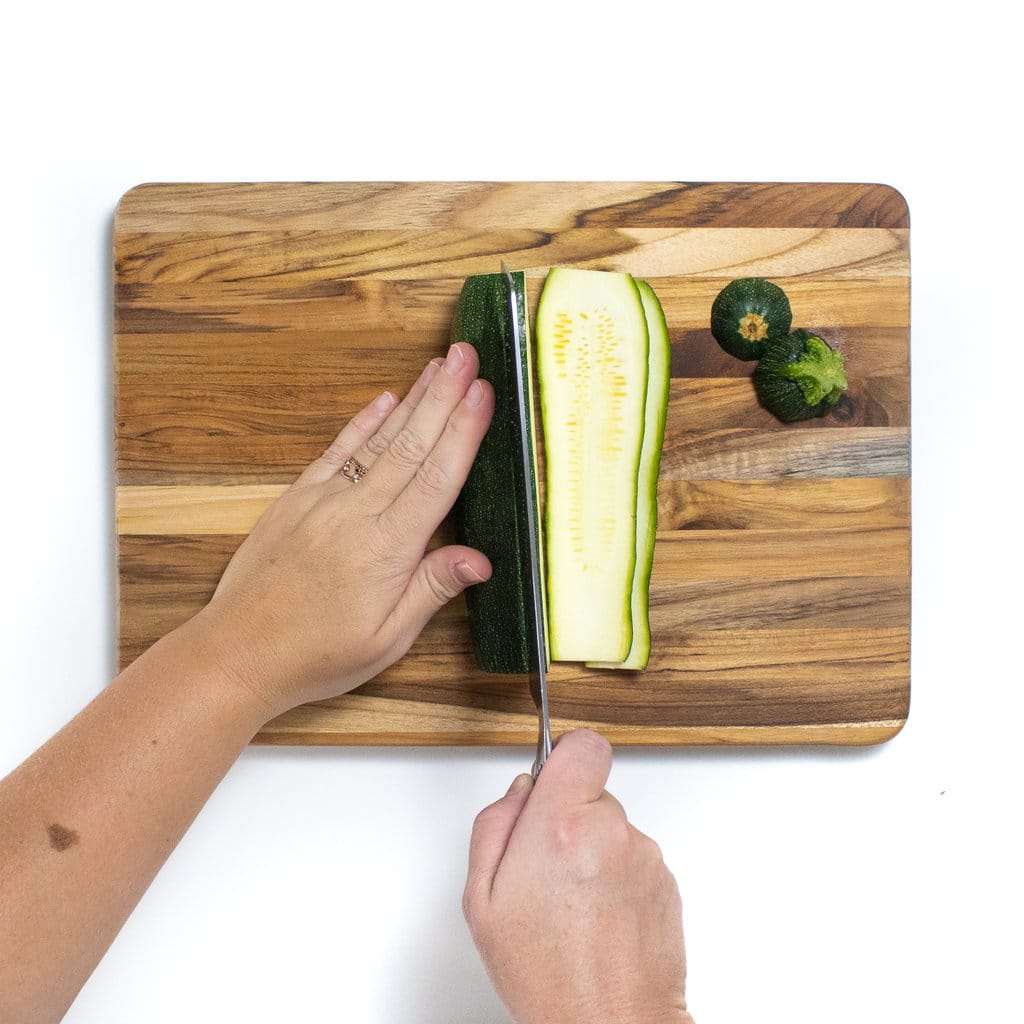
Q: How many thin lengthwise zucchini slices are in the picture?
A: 2